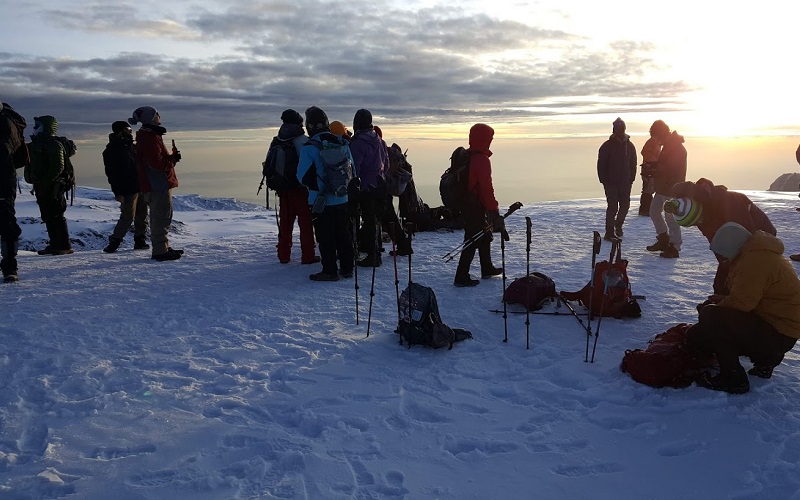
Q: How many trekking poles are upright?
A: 8